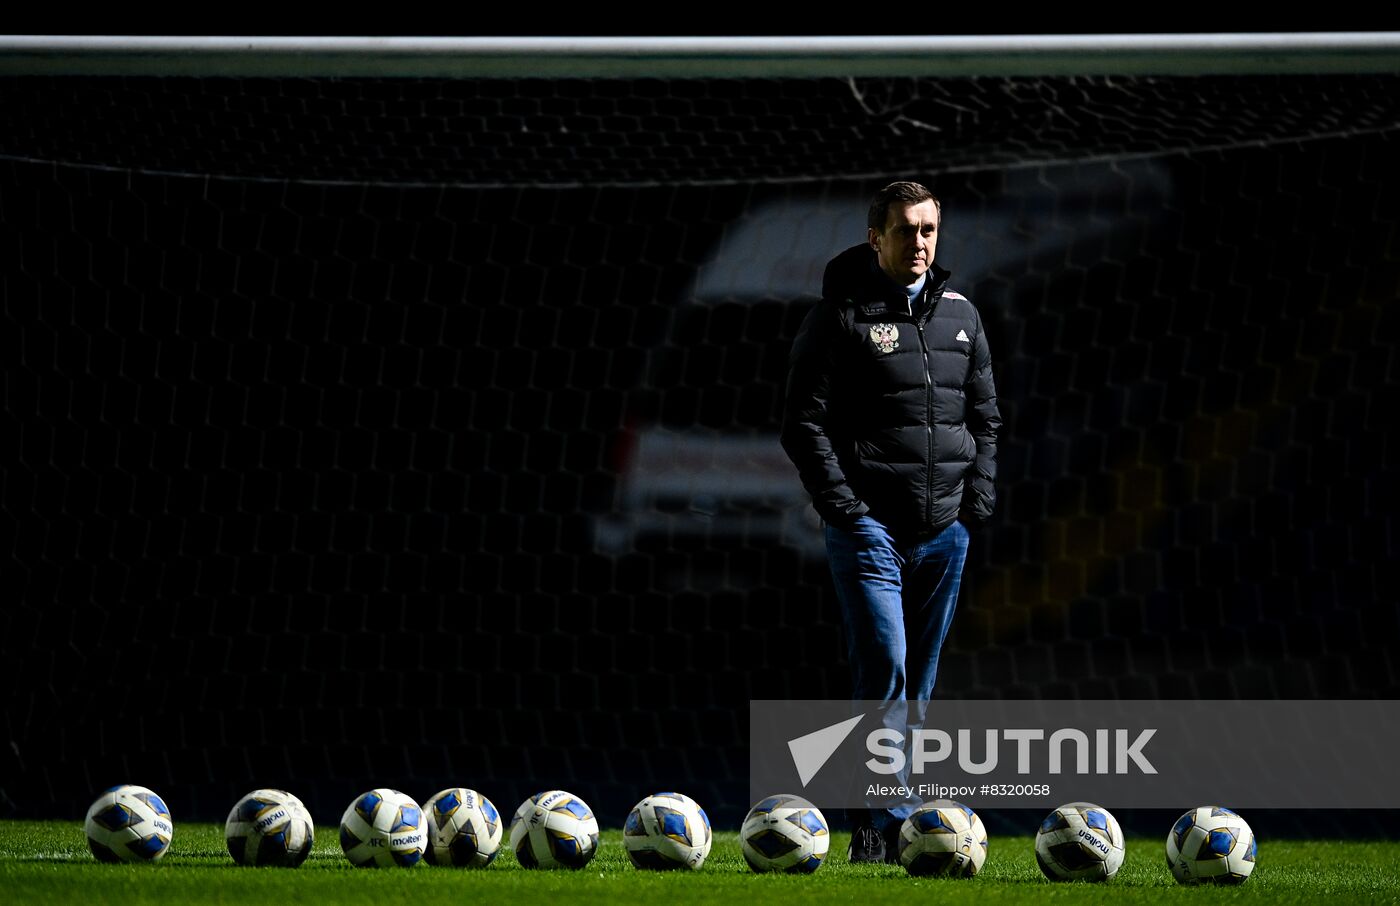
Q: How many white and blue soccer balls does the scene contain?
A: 10